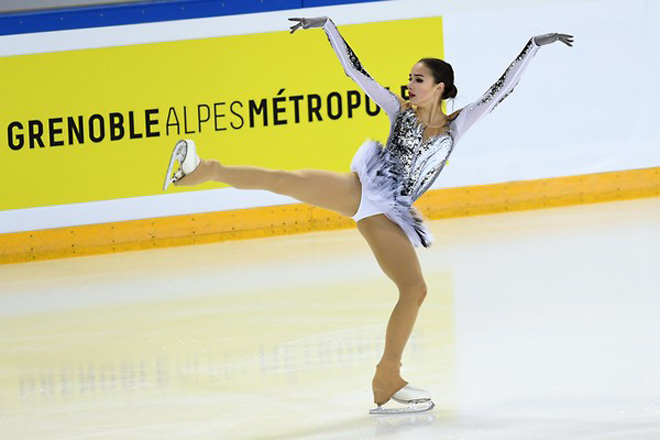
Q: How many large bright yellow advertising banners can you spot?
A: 1